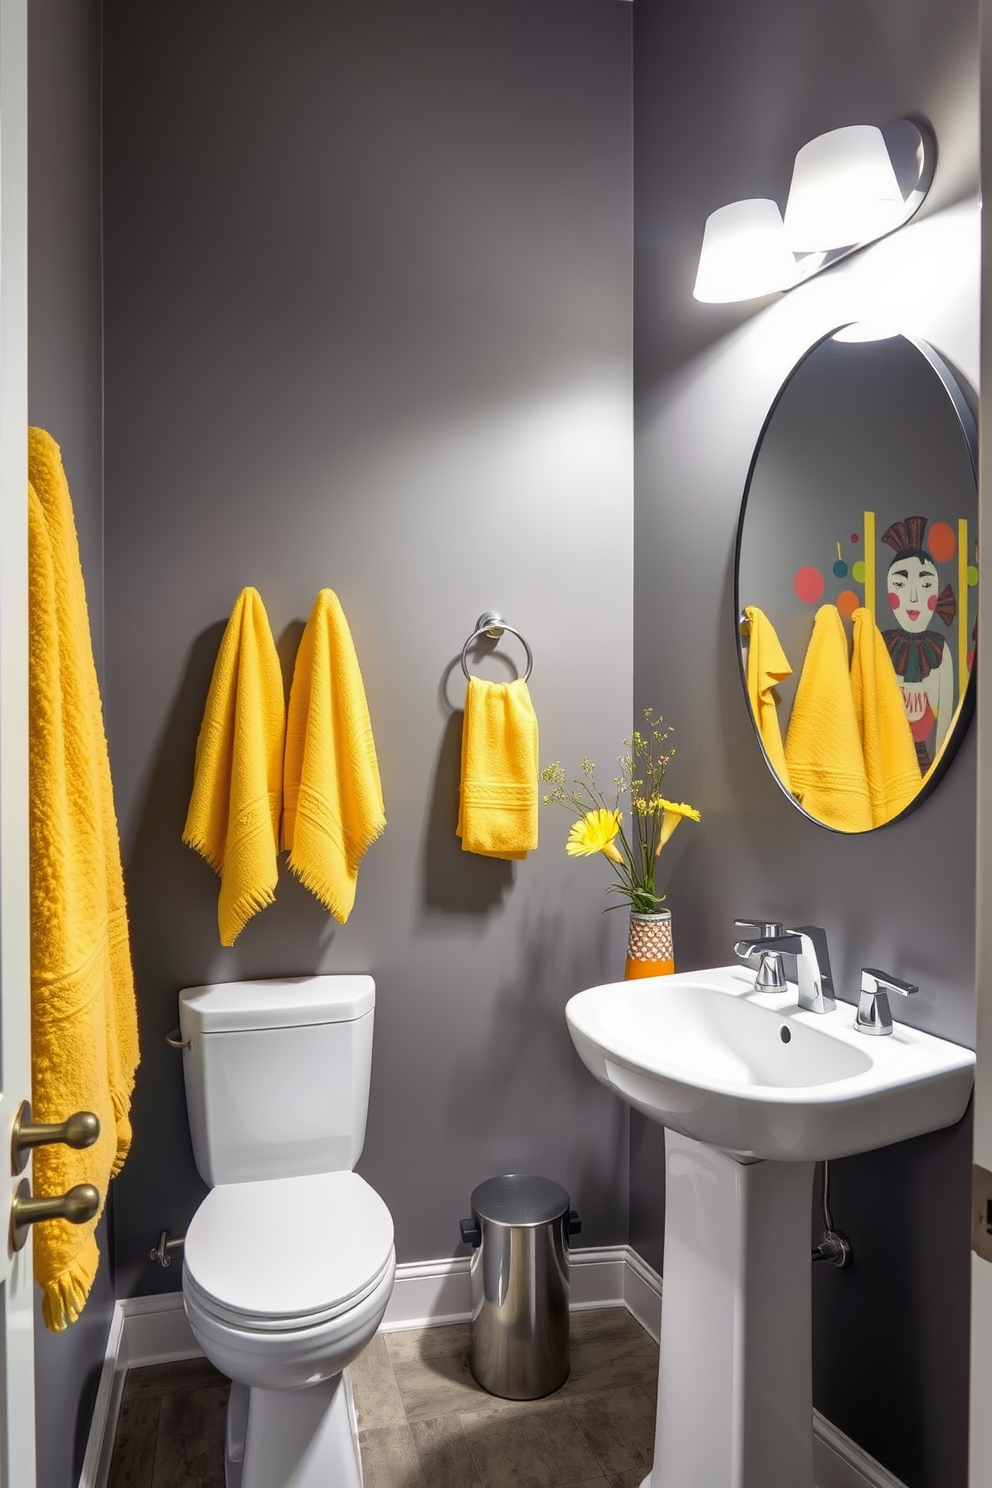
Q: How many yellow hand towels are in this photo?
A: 3